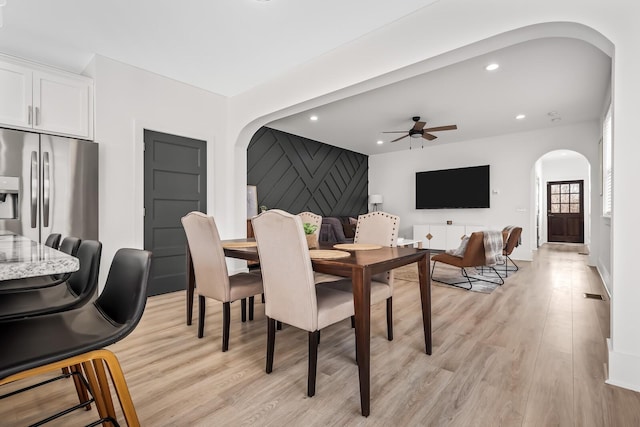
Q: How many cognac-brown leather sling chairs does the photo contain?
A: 2